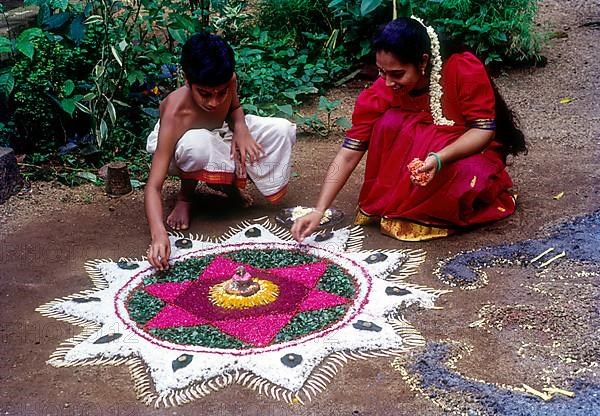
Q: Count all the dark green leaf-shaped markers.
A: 11